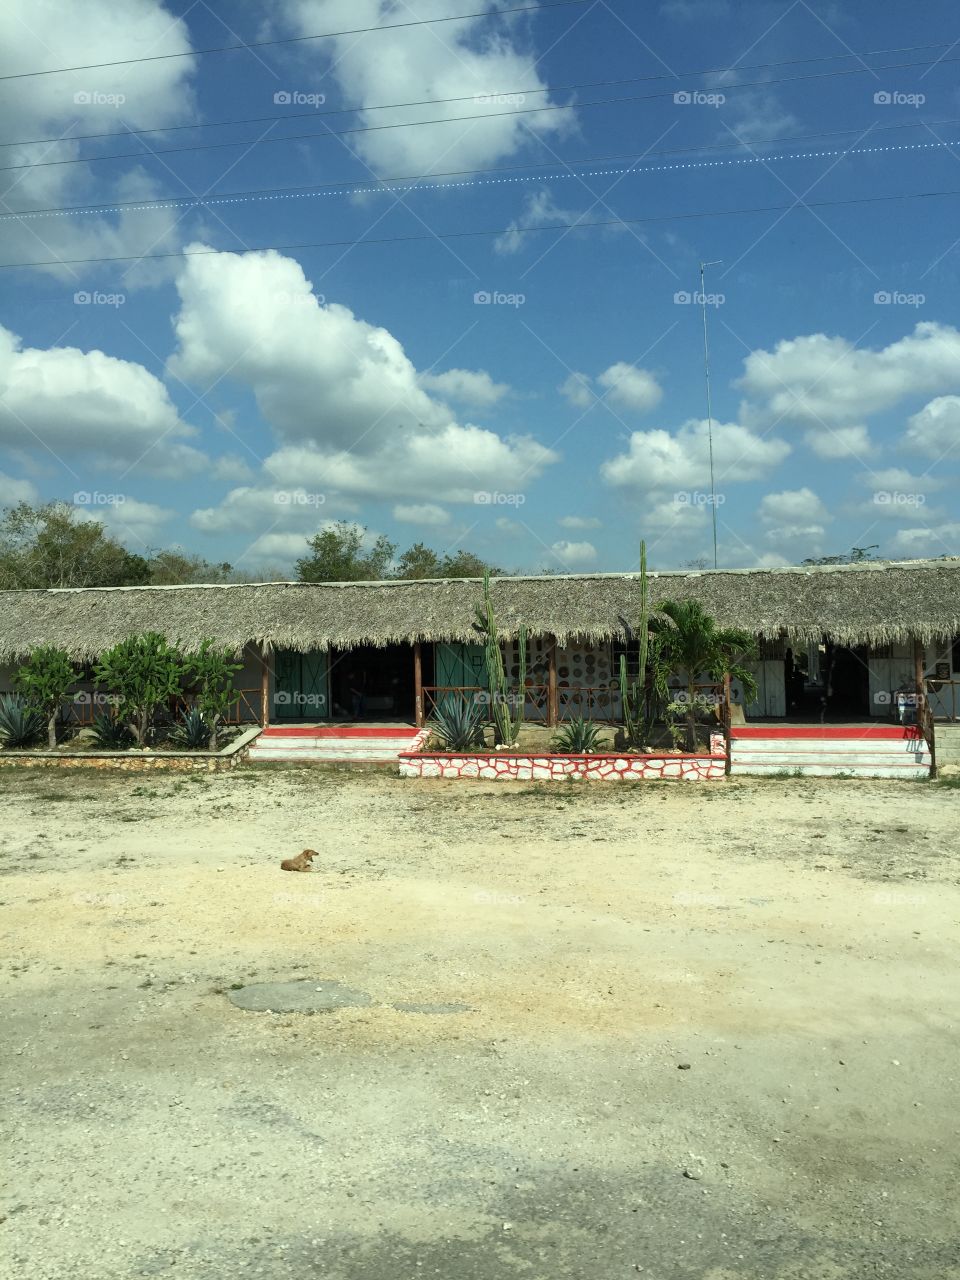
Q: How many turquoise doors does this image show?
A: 2